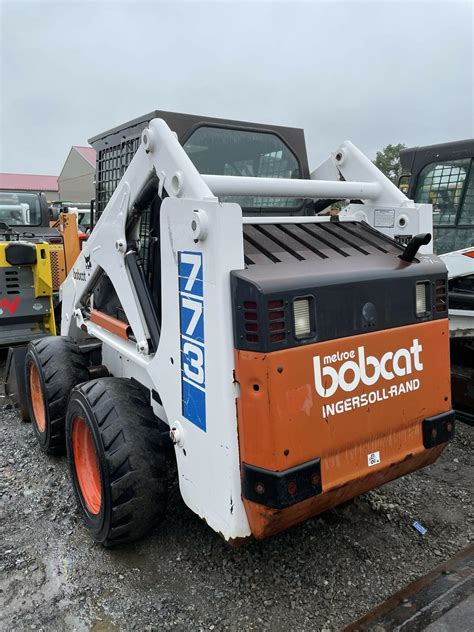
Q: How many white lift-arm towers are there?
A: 2